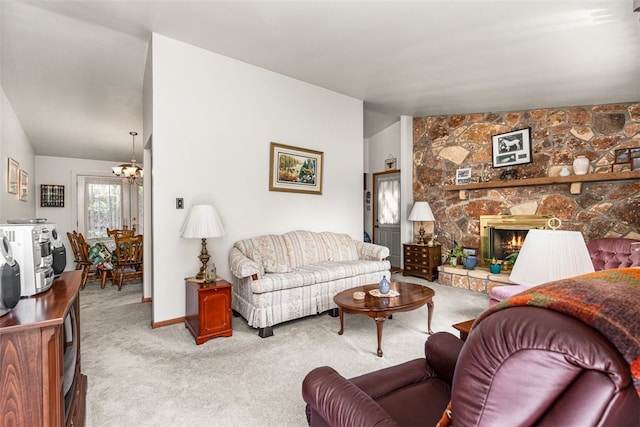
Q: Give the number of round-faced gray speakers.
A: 2